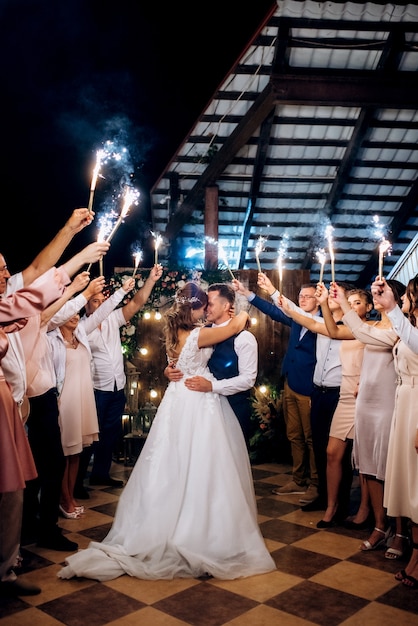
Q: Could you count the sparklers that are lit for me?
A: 11